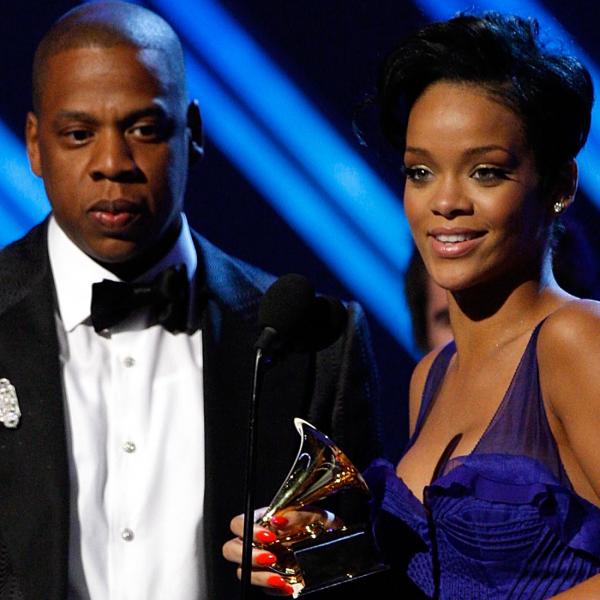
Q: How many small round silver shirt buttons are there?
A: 3